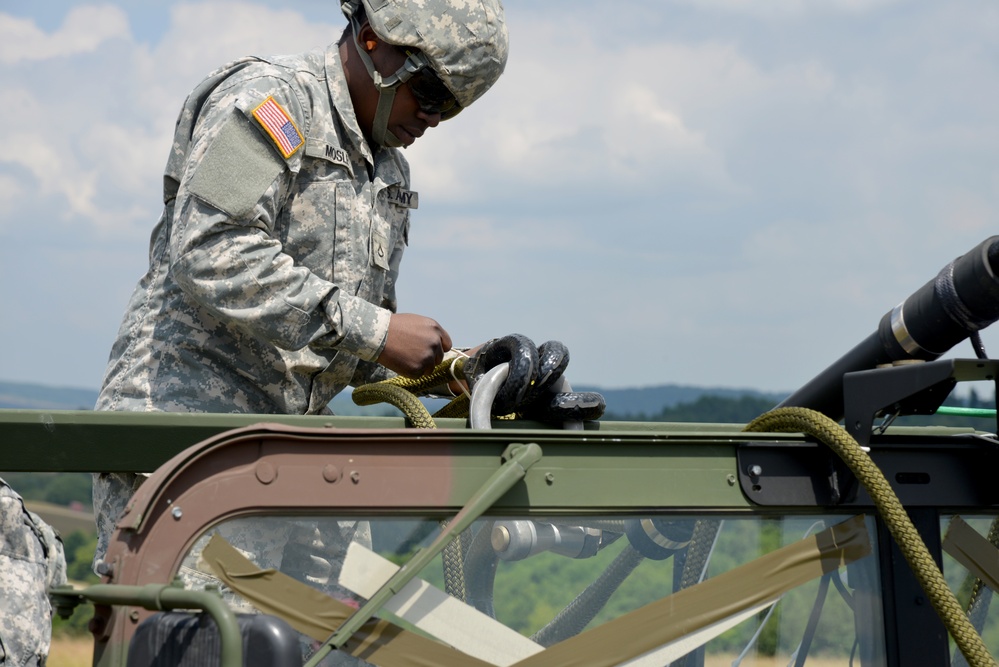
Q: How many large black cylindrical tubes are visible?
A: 1